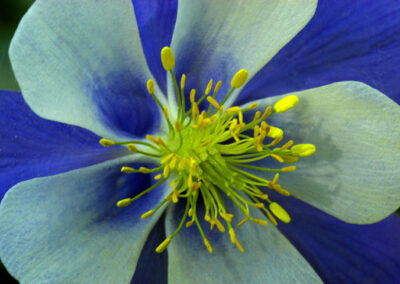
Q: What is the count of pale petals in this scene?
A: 5